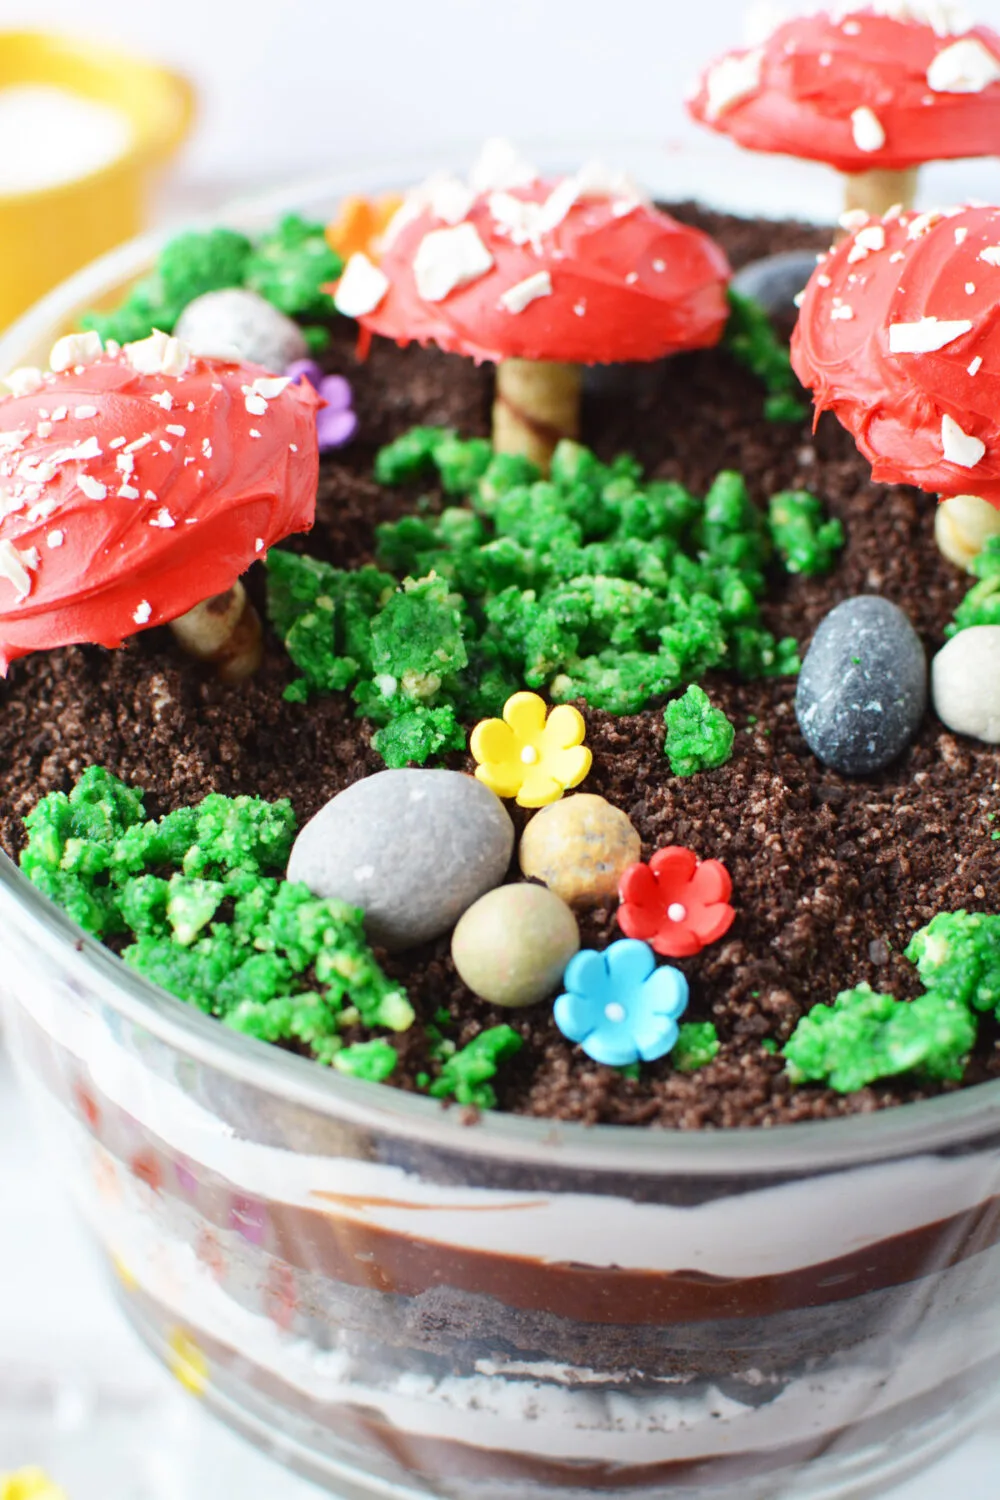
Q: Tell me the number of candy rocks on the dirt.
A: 7